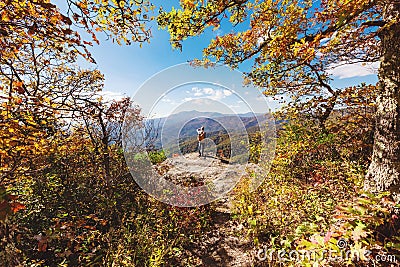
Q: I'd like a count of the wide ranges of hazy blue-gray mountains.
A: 1